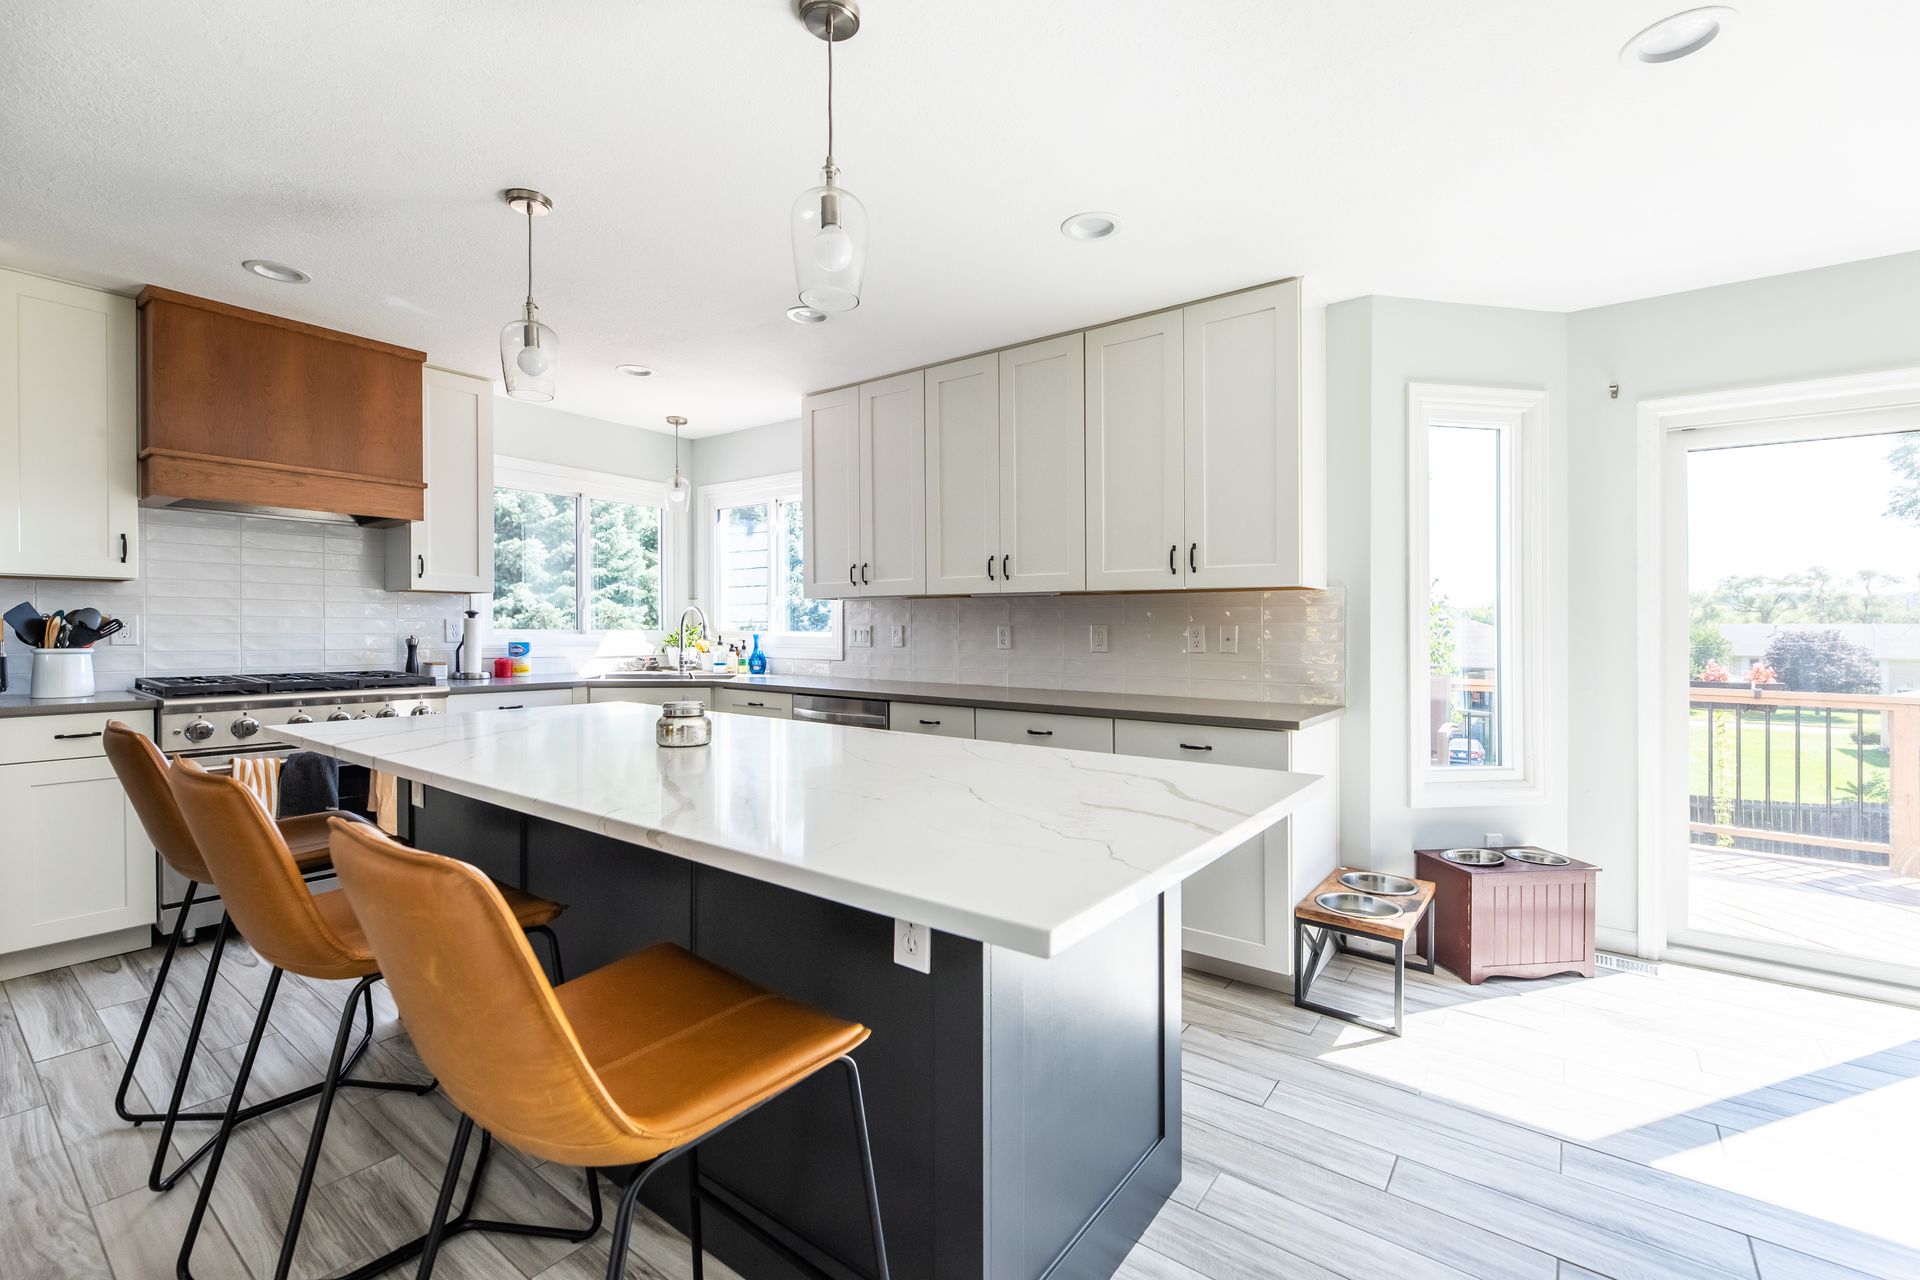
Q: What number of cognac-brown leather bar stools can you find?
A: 3